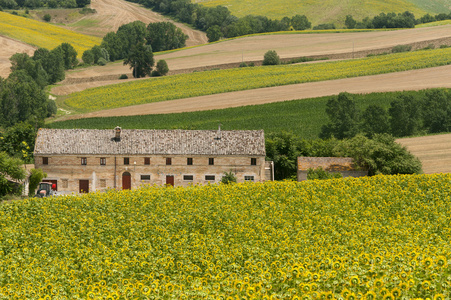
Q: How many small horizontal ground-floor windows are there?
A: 4